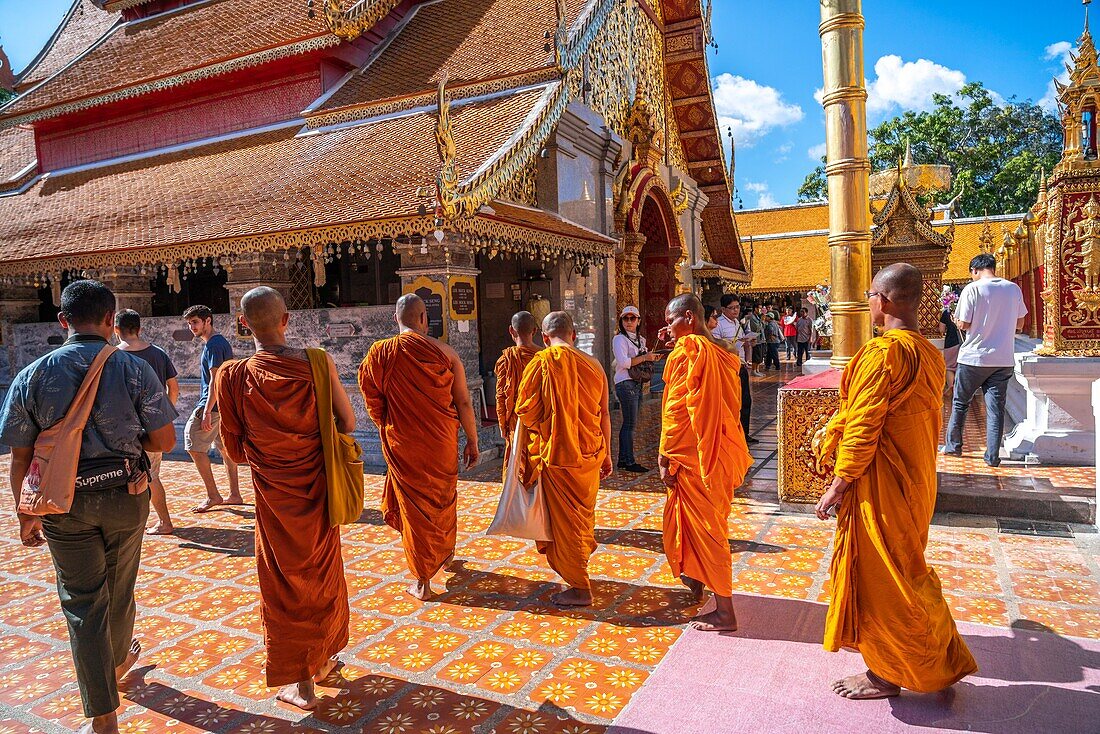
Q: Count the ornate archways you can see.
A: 1